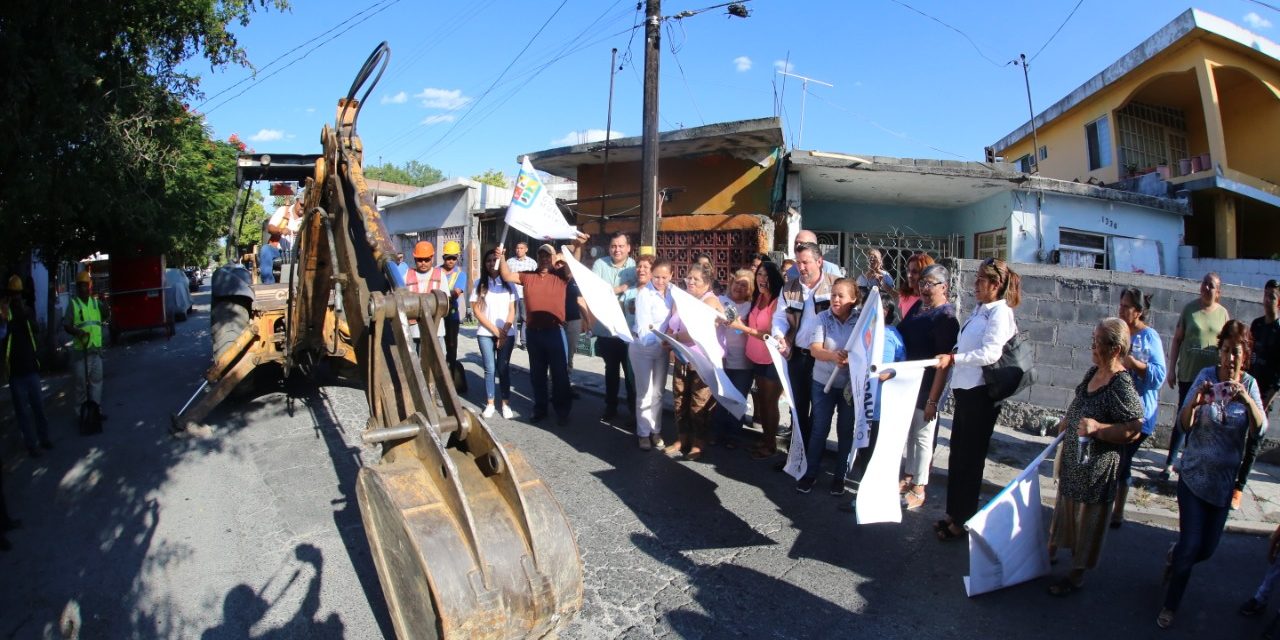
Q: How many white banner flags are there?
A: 8